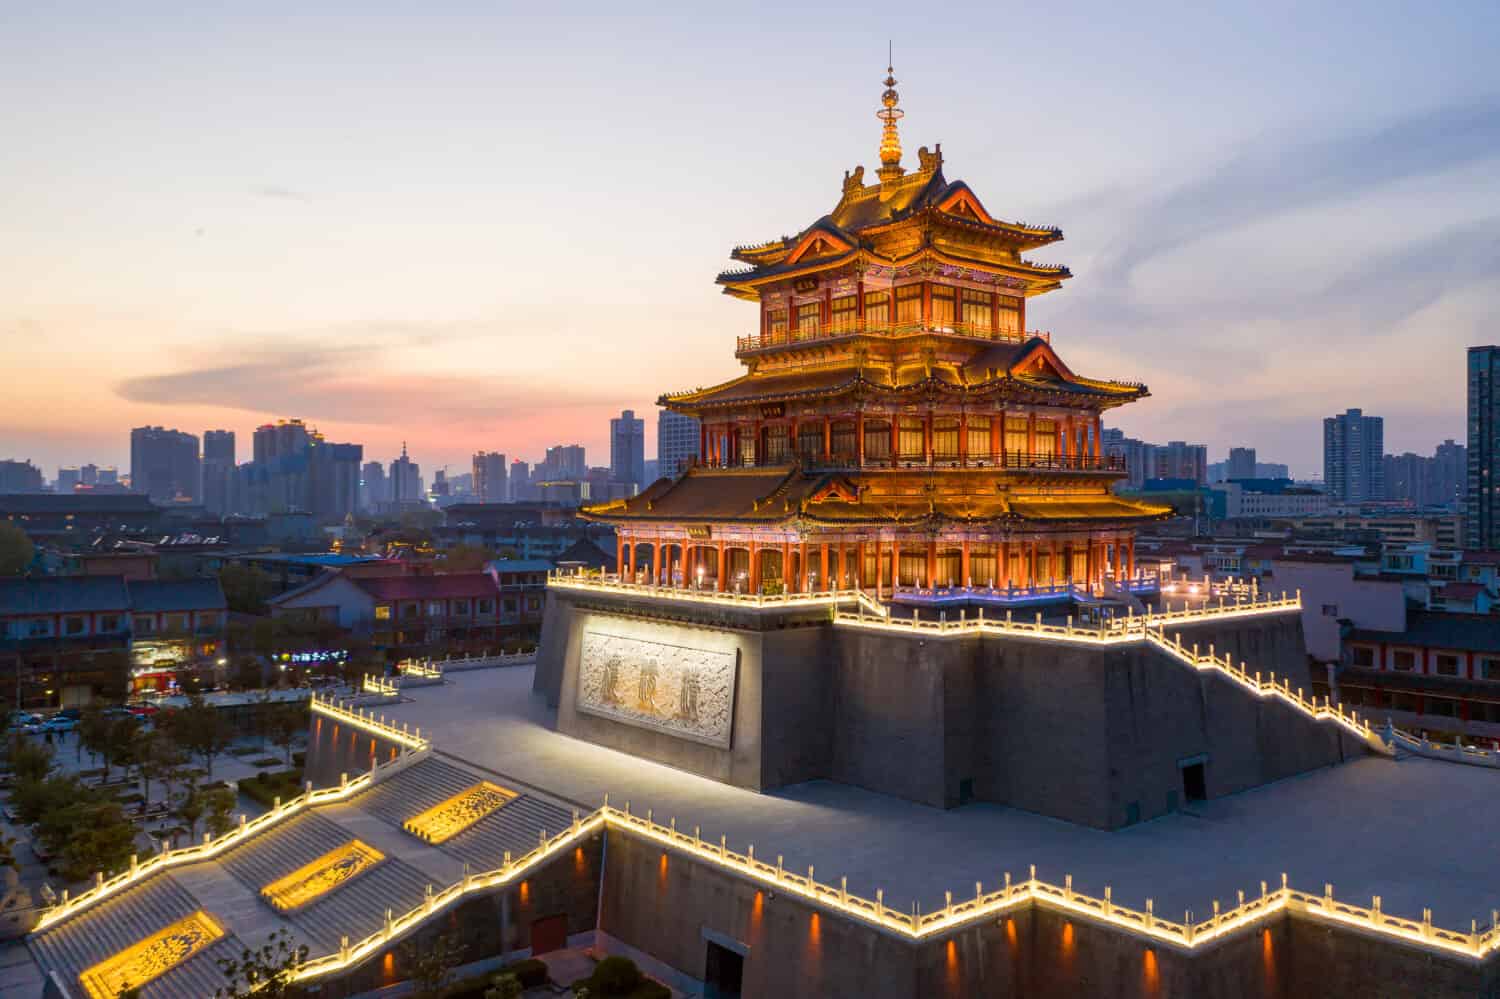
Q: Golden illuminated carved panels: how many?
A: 3